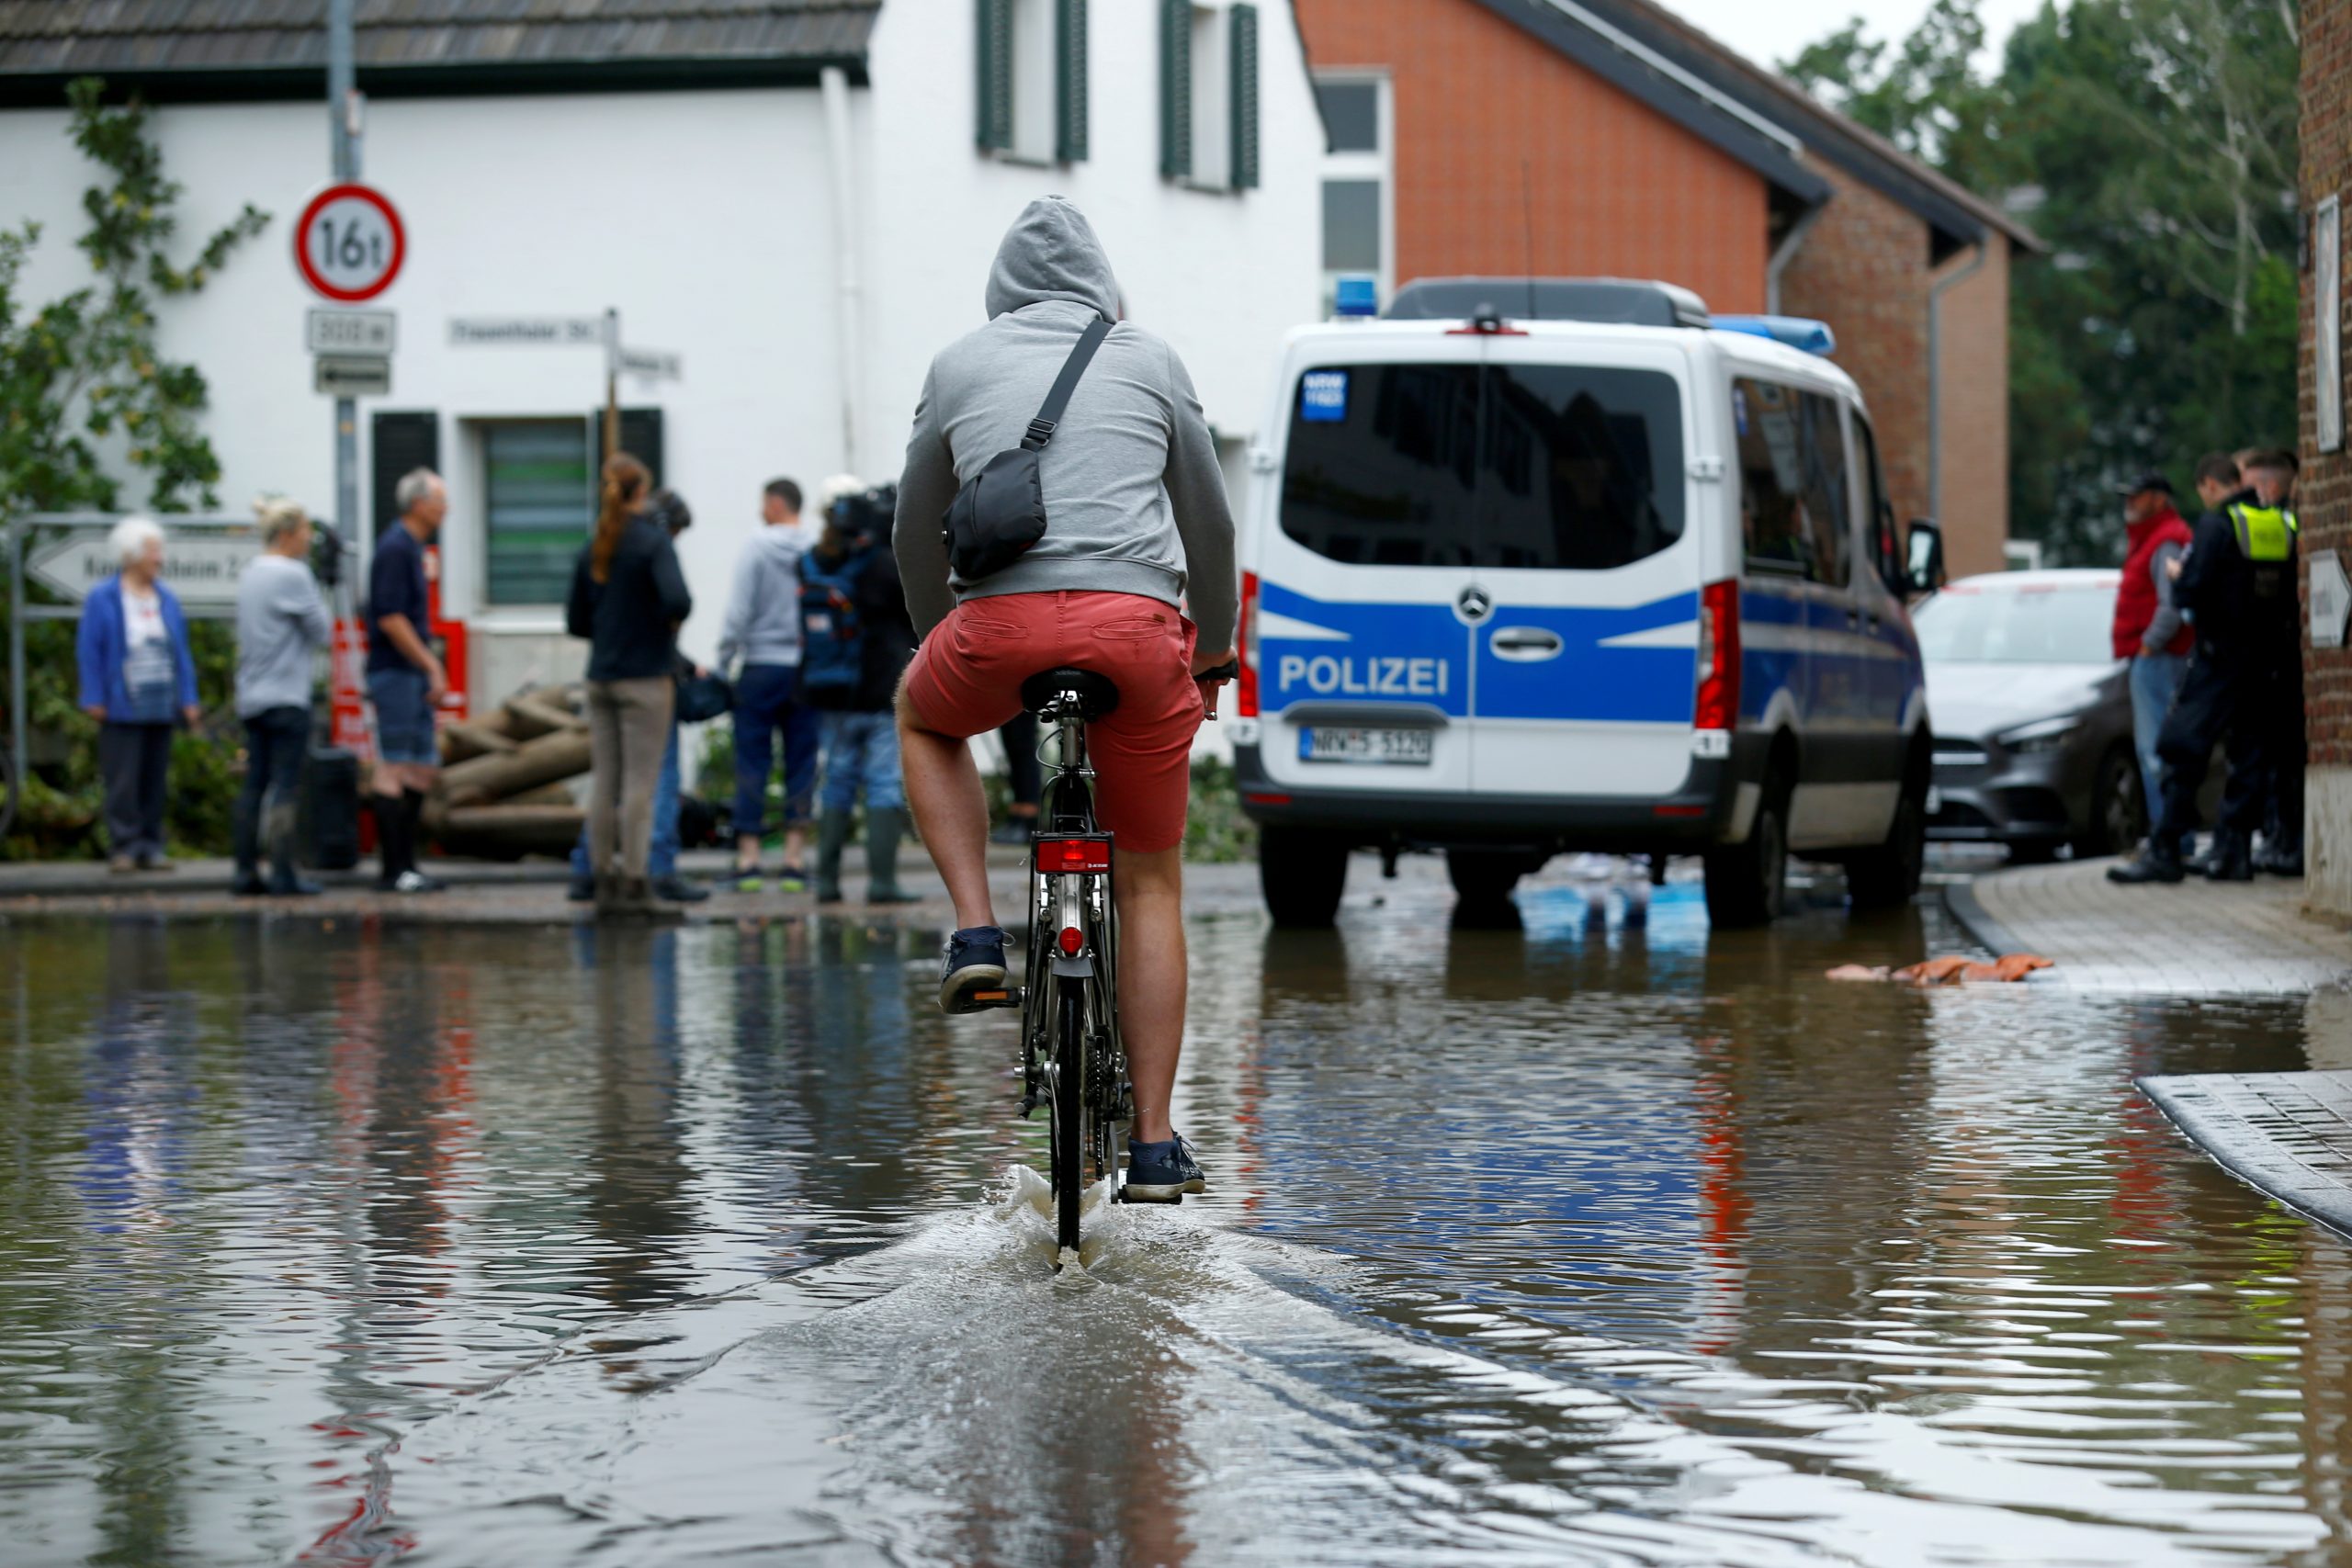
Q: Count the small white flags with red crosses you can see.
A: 0